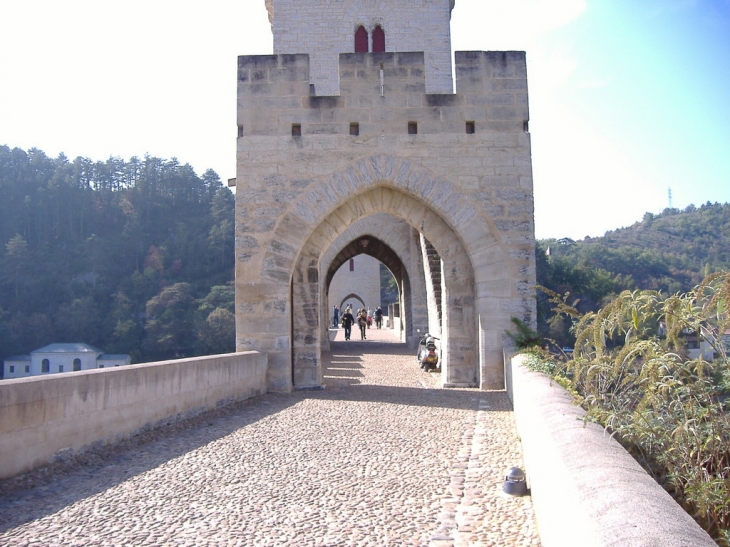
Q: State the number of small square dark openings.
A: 4